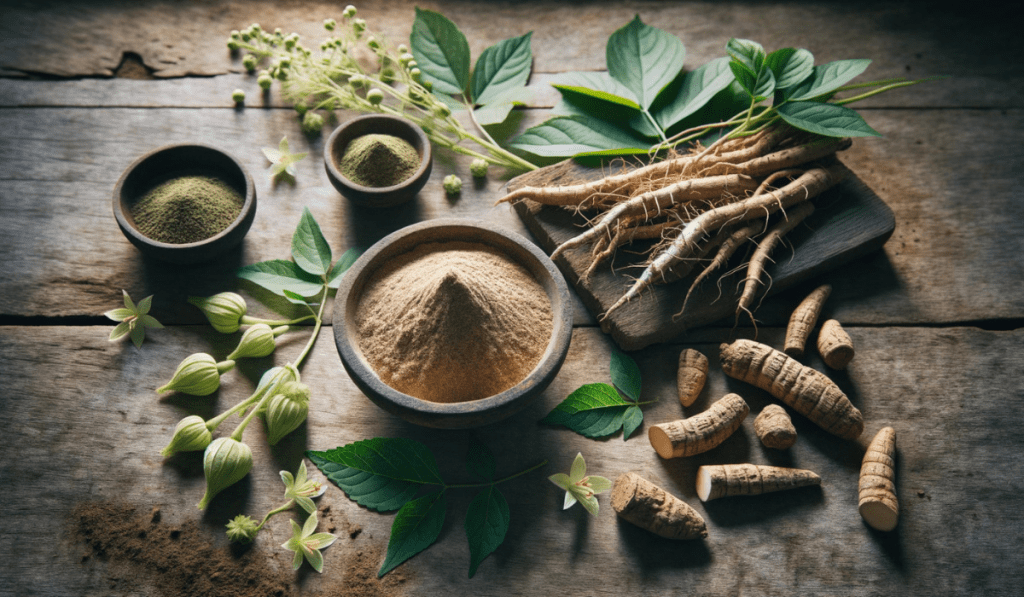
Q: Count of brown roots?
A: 9